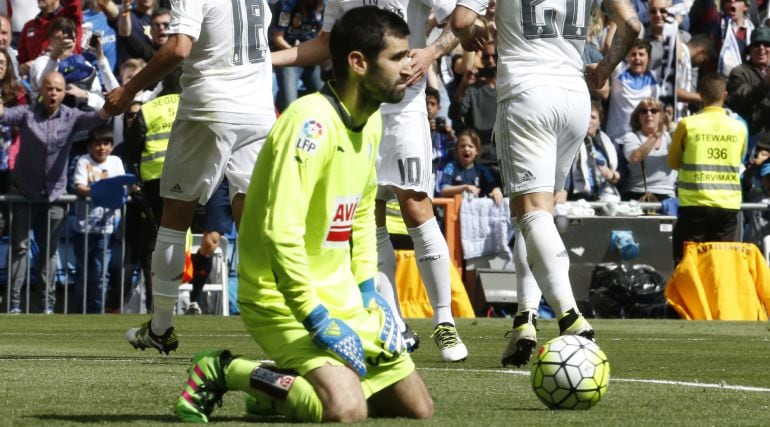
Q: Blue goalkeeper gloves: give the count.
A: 2